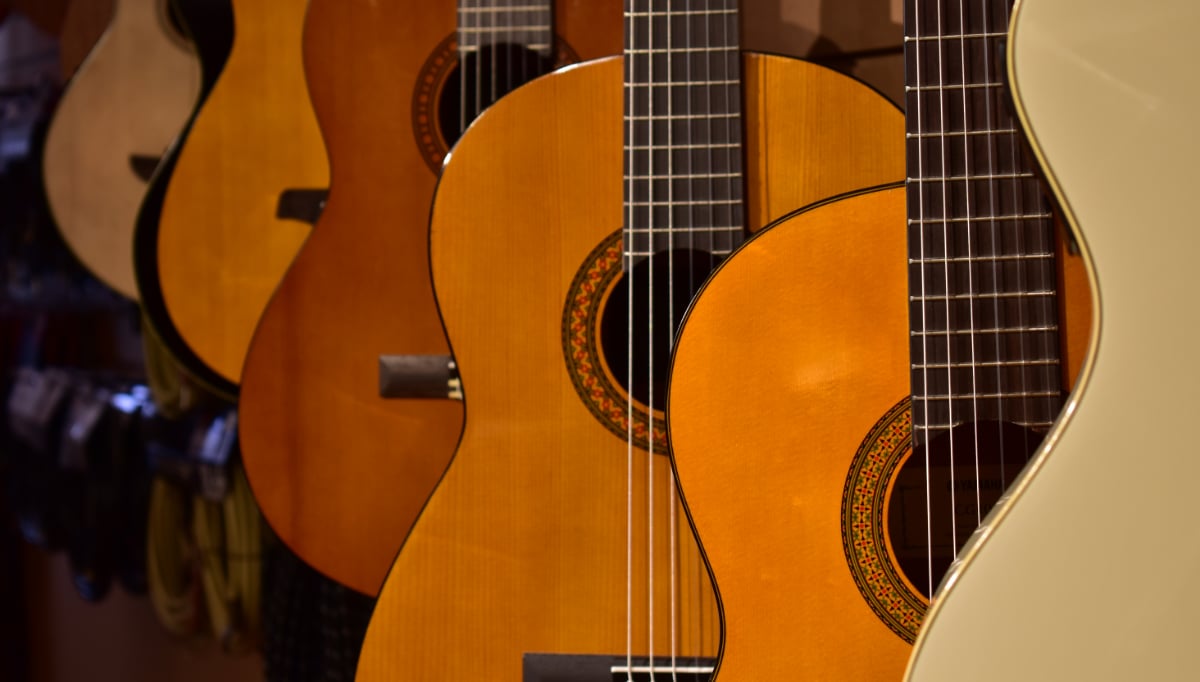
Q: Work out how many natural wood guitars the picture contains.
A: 5